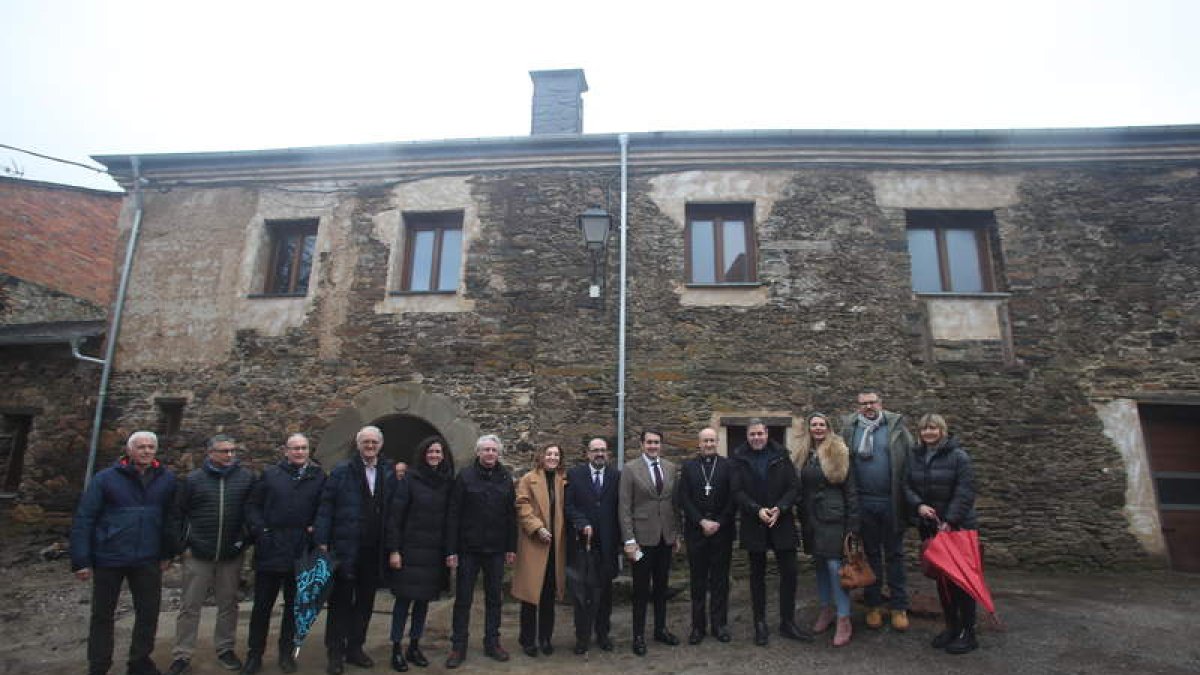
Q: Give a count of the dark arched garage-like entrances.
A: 1